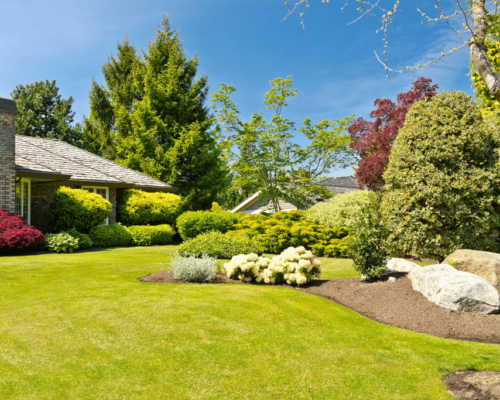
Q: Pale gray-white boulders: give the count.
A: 2